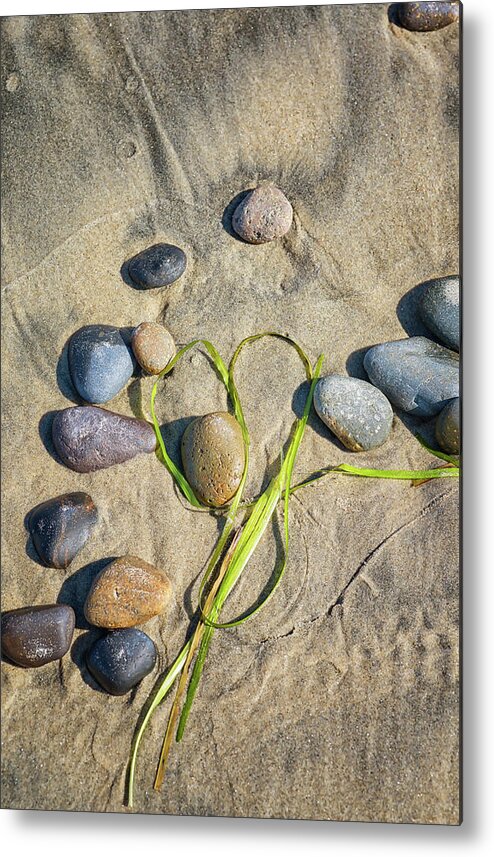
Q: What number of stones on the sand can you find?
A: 15